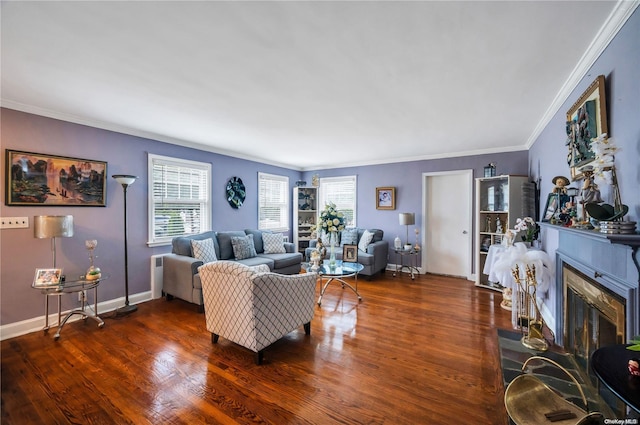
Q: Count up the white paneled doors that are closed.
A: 1